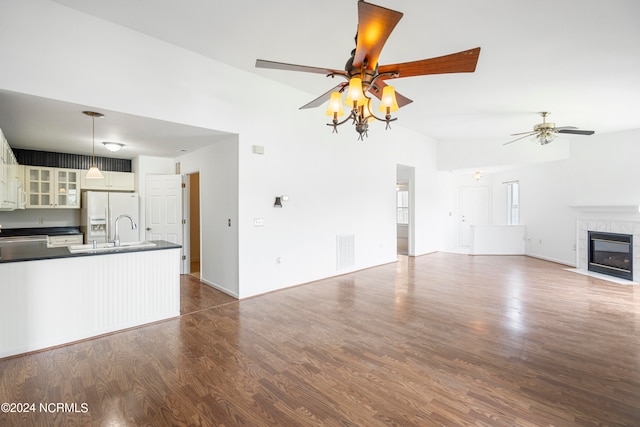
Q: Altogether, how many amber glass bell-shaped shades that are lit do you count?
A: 4